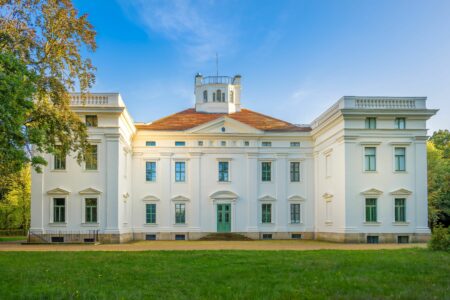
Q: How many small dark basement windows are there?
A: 8